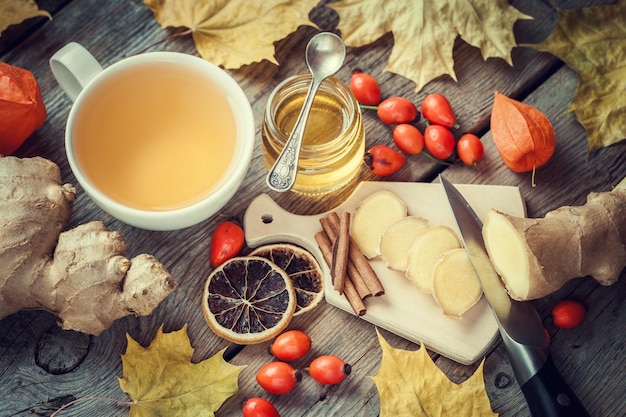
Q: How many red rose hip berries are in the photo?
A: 13